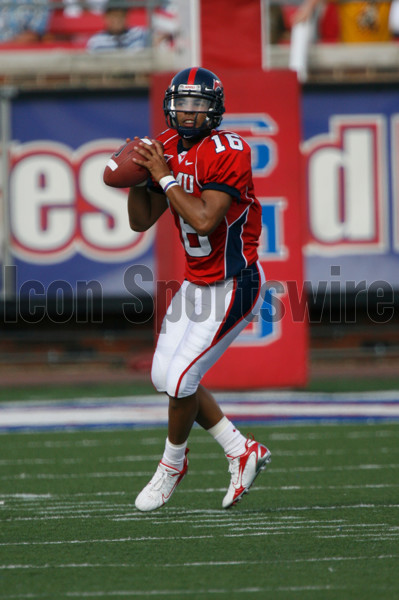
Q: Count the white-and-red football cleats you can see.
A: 2